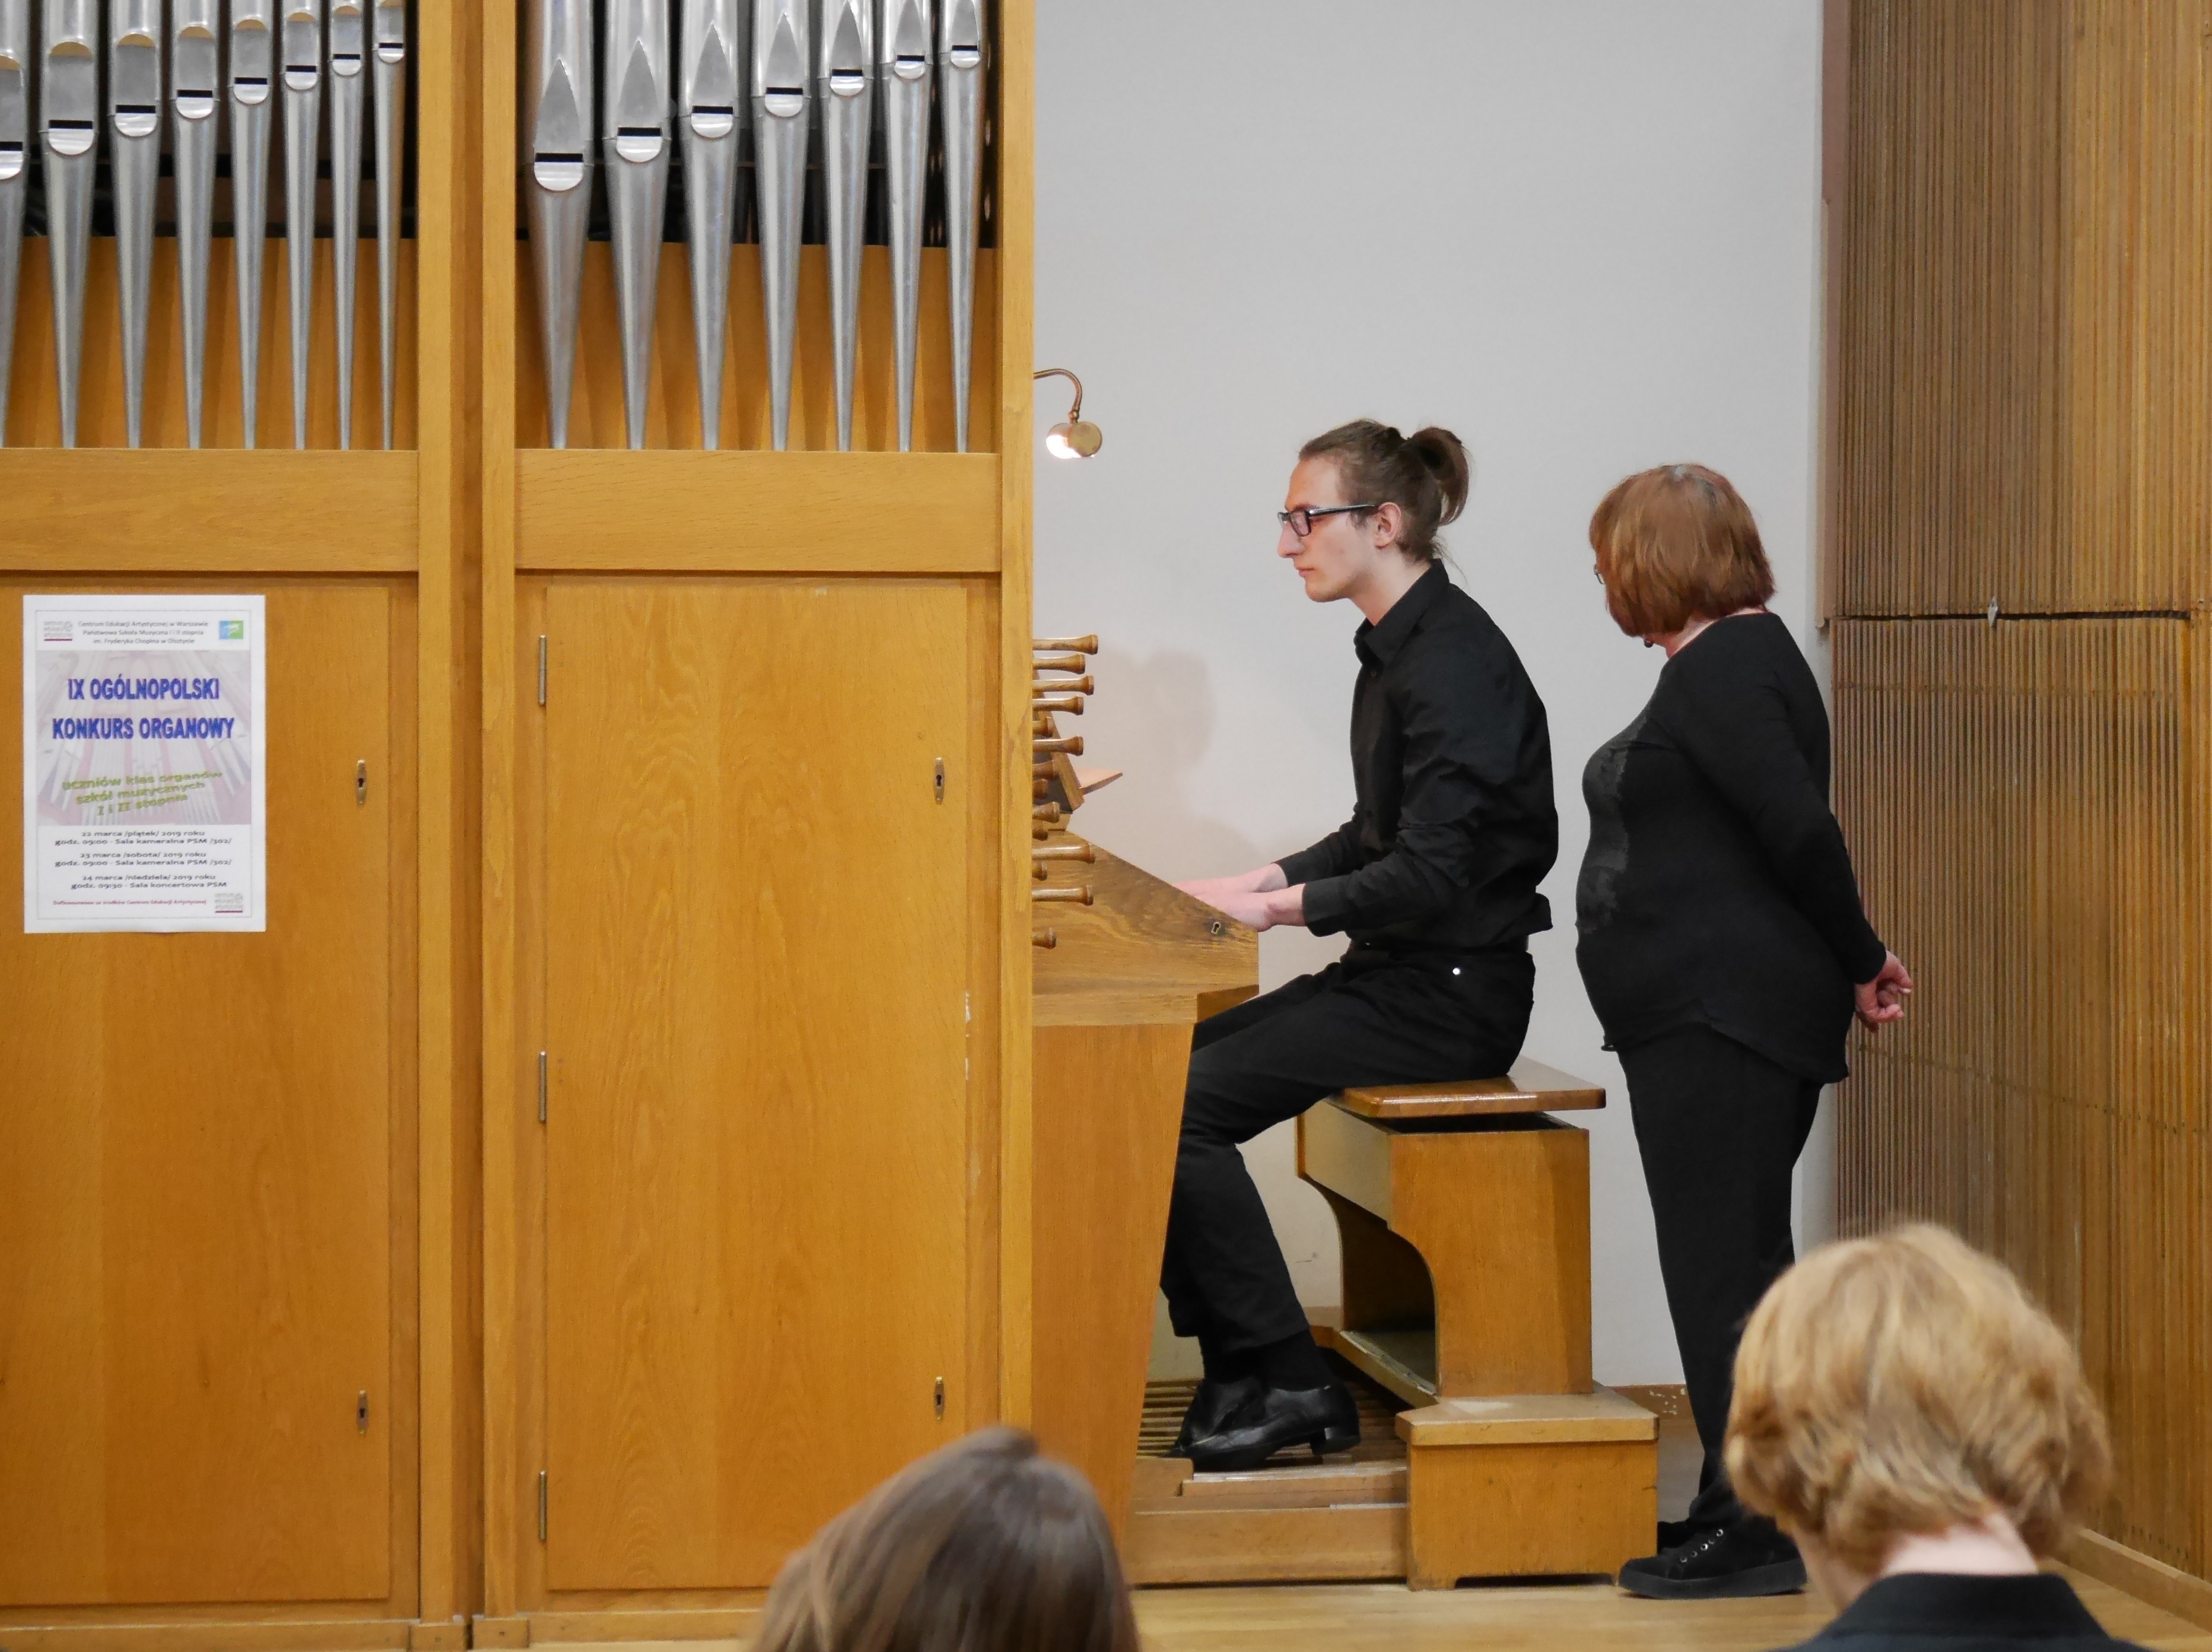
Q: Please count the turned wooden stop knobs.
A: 14